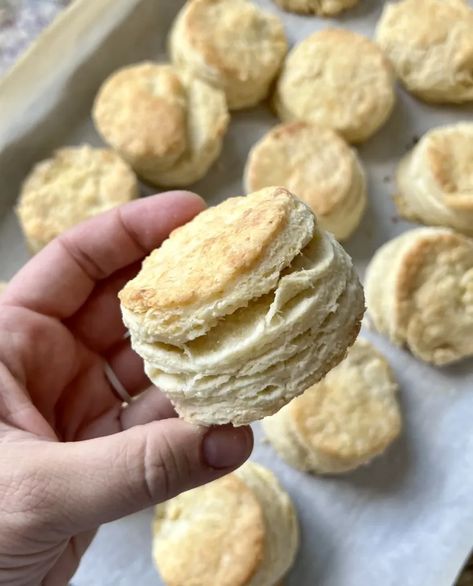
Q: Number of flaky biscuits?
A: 12